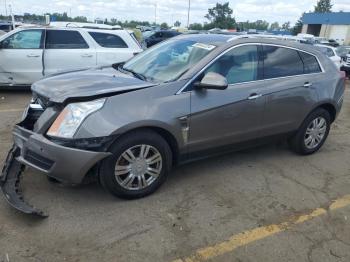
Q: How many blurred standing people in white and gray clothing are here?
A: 0